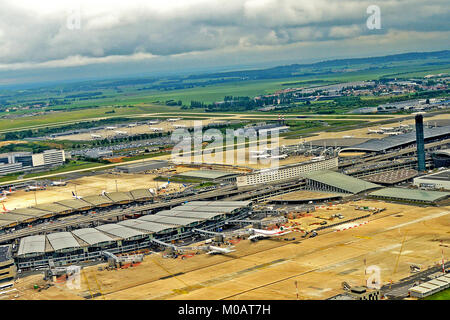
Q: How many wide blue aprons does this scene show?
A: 0